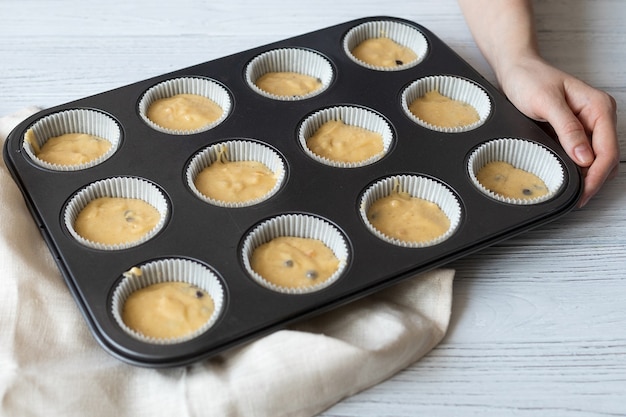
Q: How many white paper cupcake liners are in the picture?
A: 12